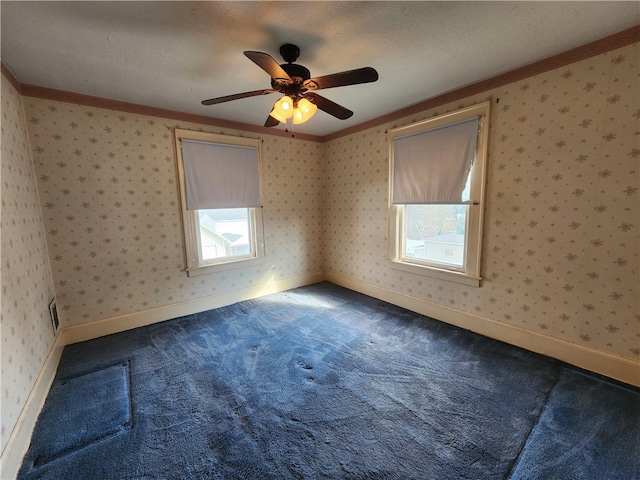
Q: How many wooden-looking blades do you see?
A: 5